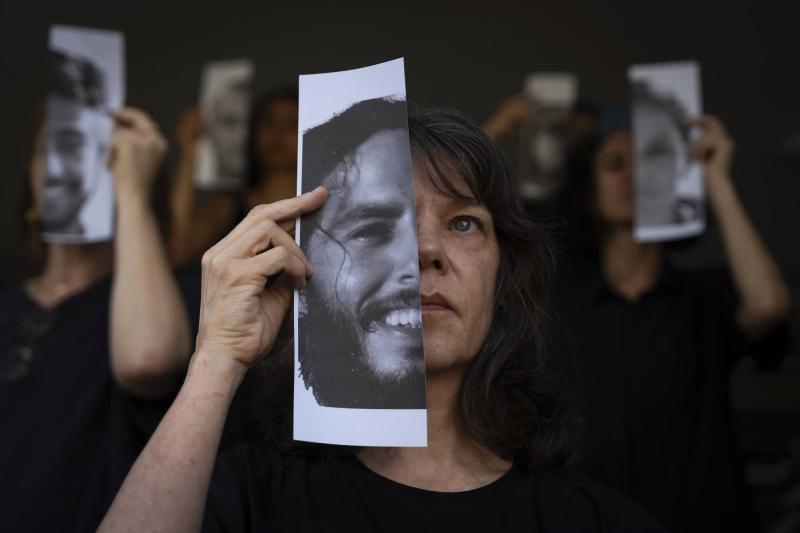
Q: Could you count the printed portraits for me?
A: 5